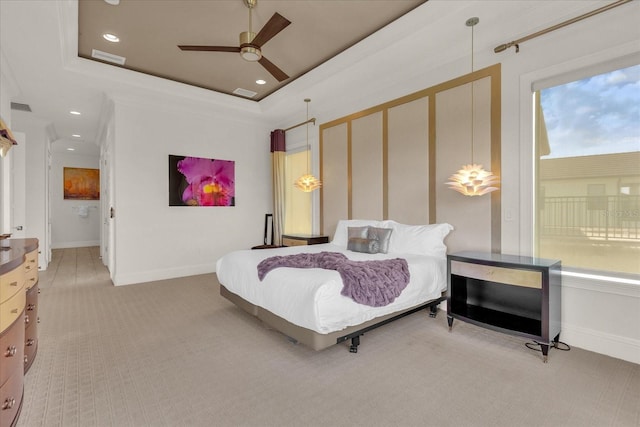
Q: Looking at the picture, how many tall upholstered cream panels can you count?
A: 4